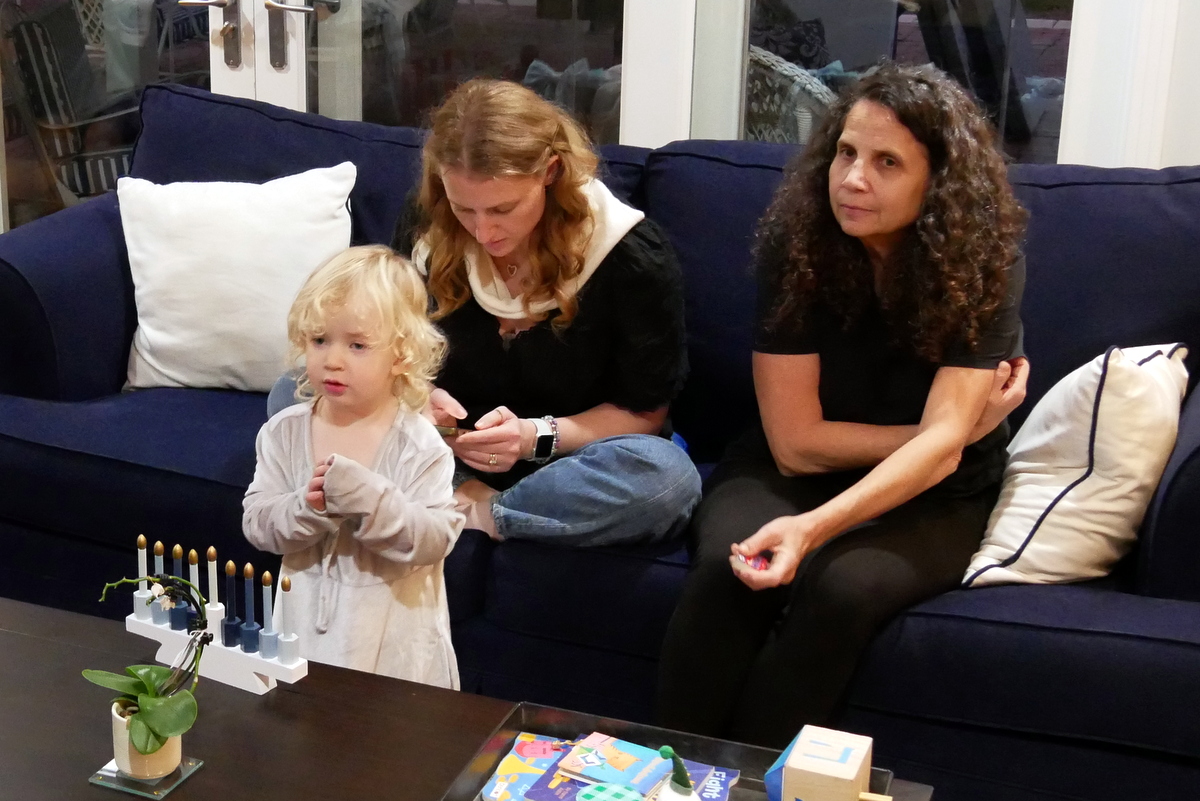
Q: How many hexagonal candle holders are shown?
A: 9